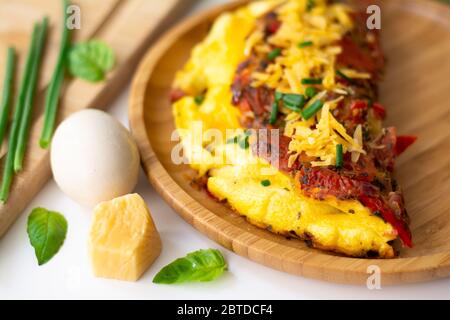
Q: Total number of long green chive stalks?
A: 4